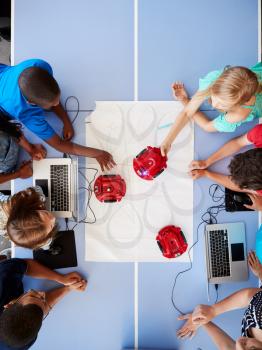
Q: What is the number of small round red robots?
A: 3